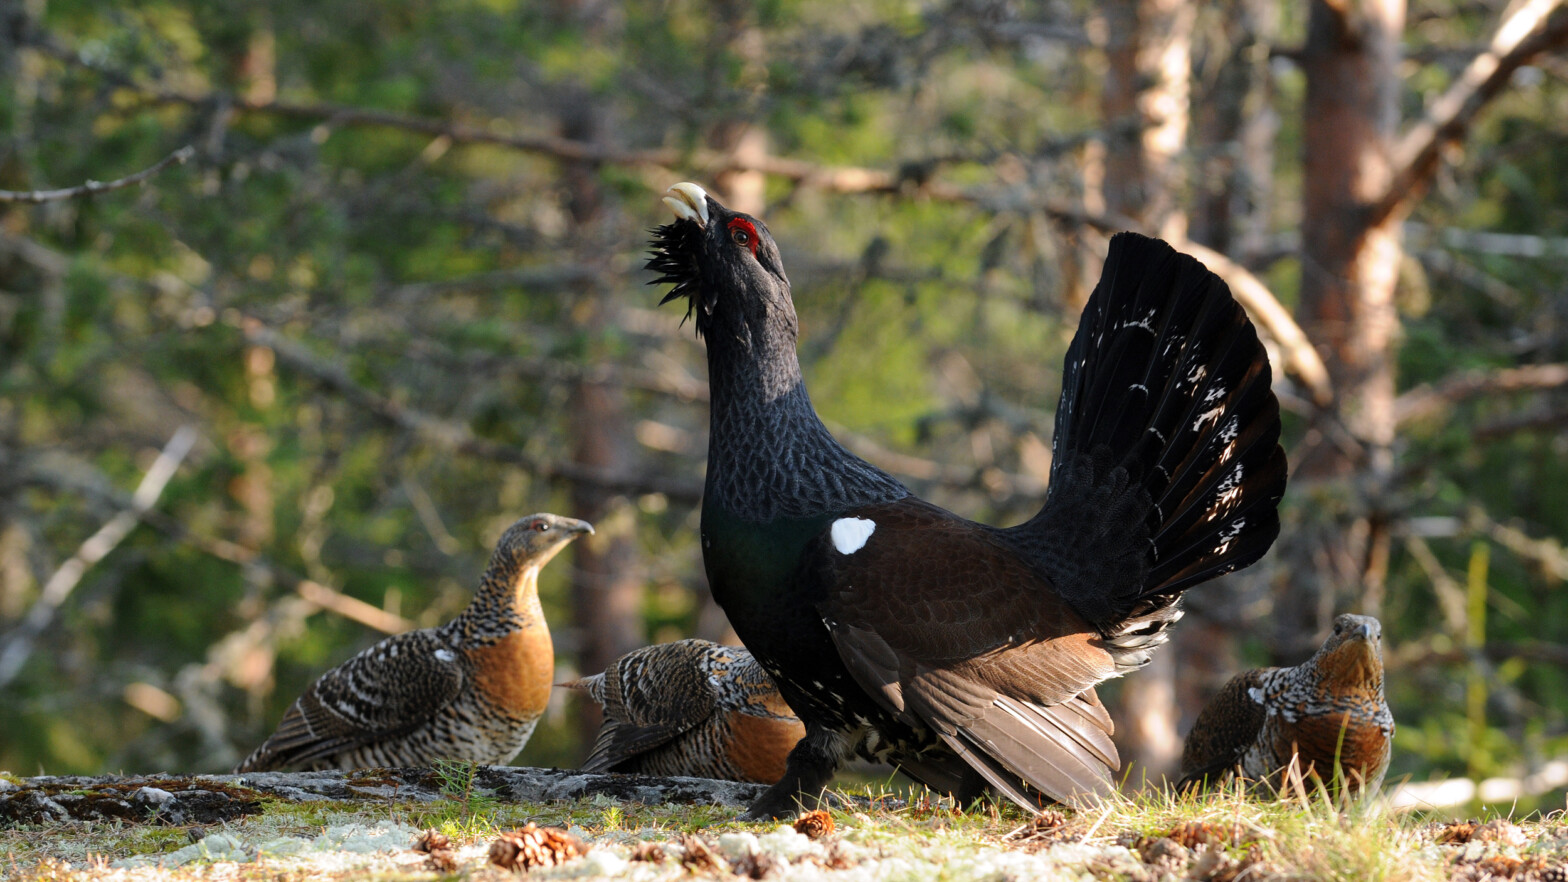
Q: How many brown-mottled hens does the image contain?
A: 3